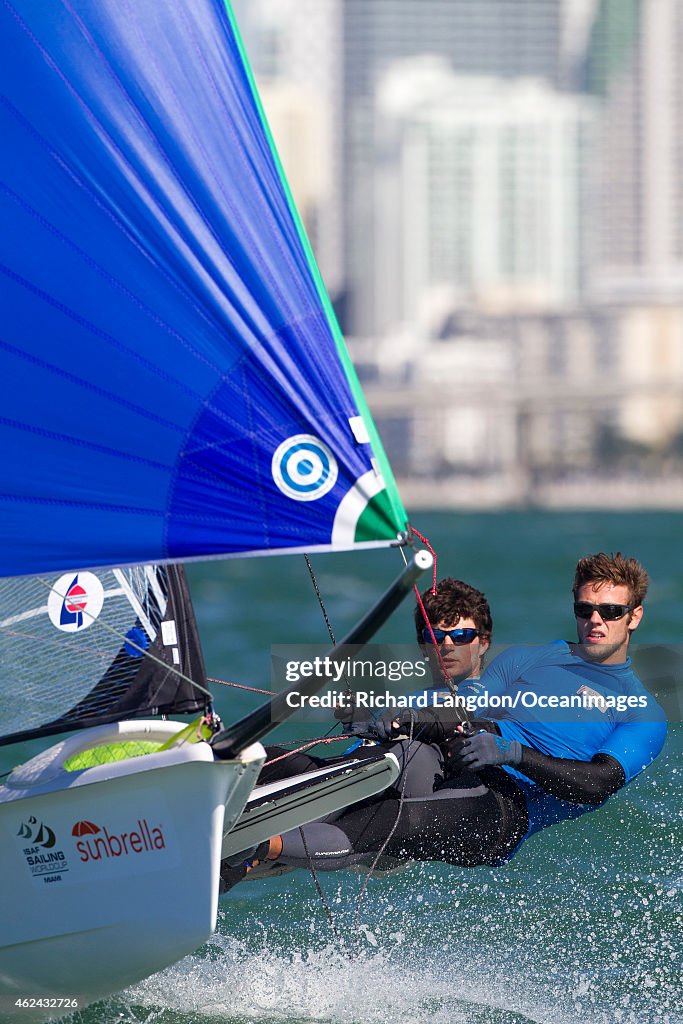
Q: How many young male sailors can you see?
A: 2